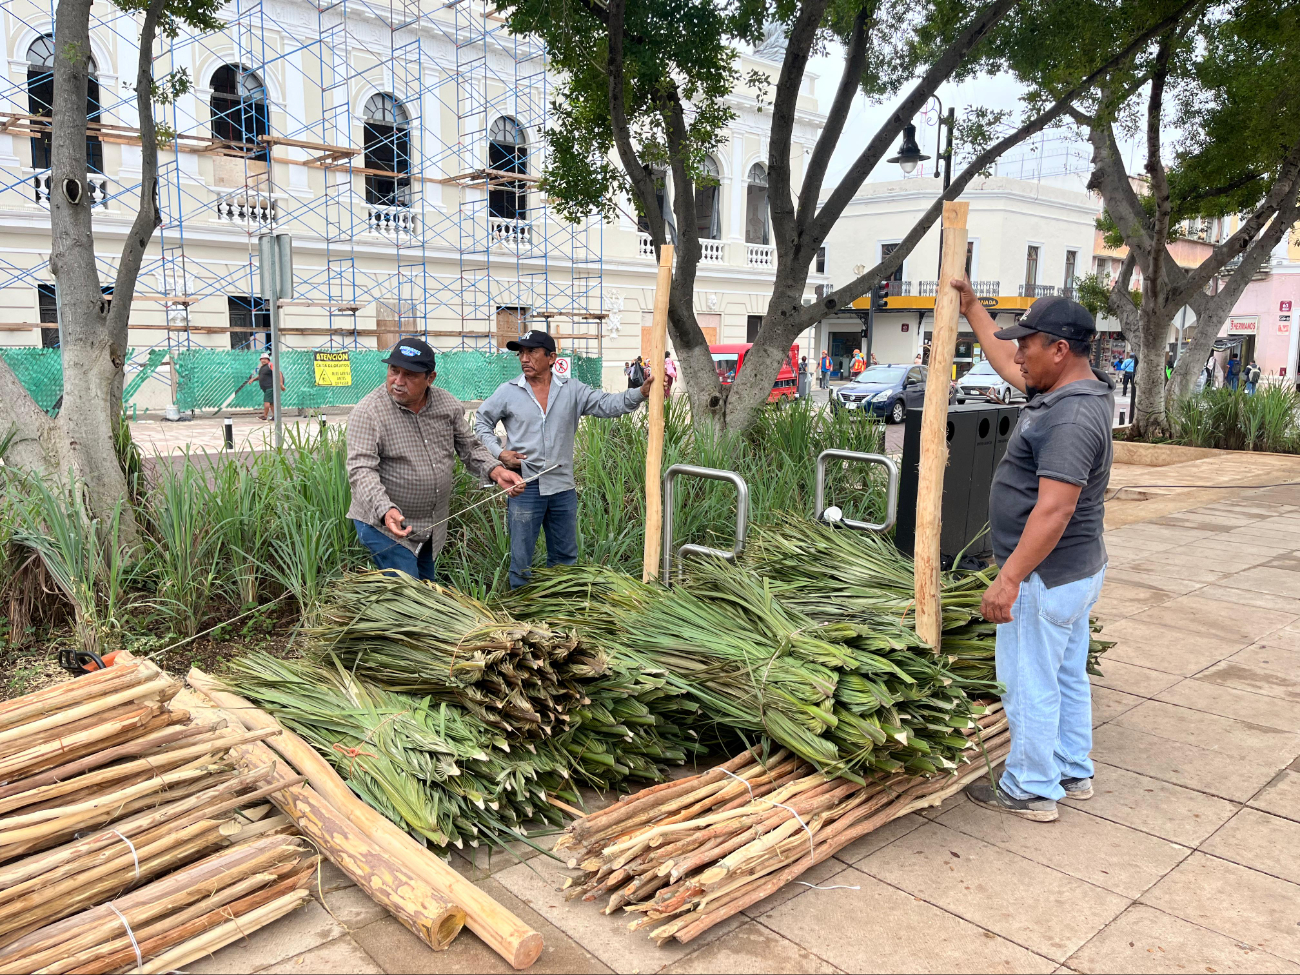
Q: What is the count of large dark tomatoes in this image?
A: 0